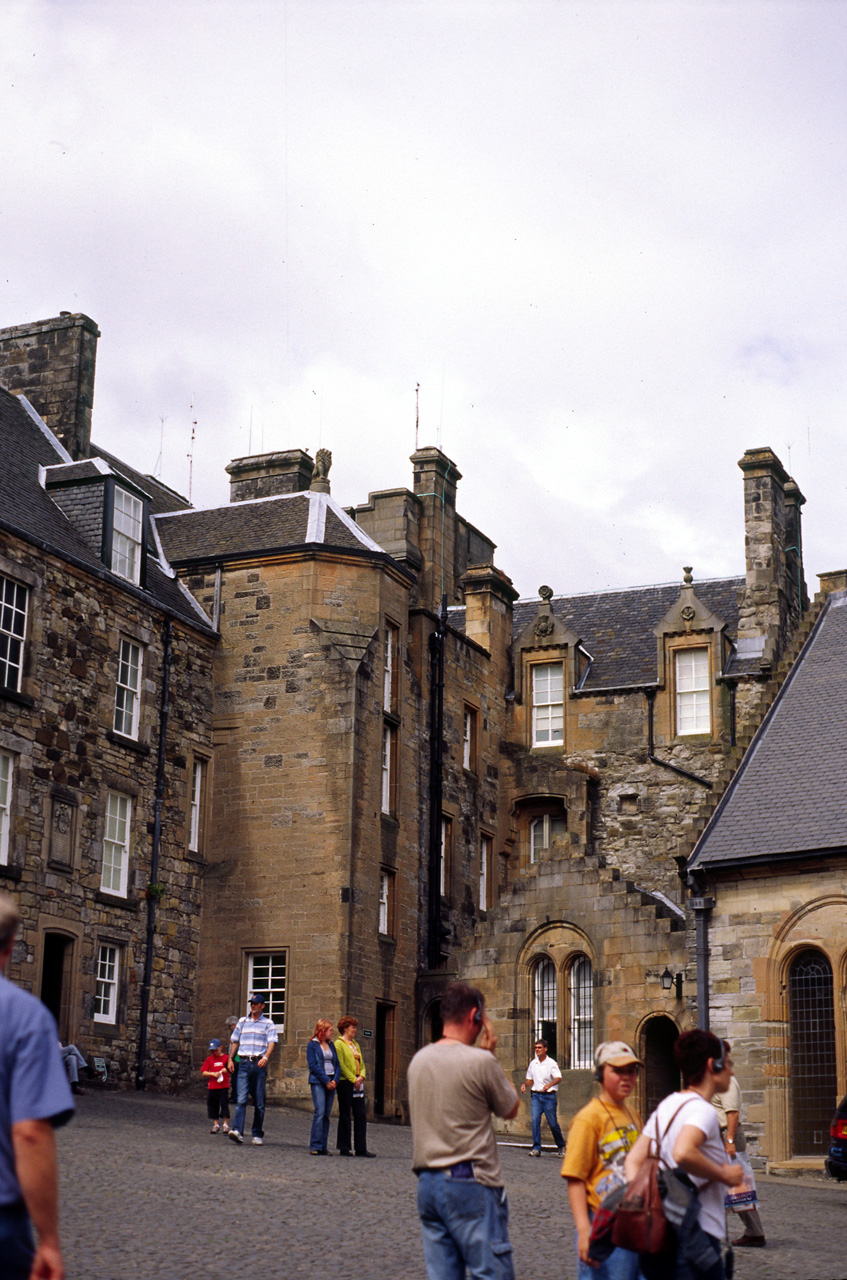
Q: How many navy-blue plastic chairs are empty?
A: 0